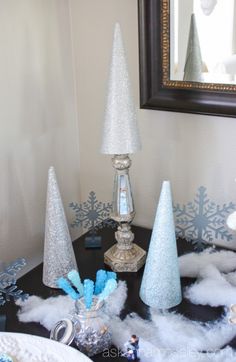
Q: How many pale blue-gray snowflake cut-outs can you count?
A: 3